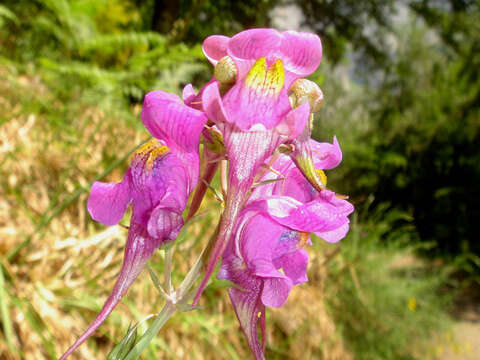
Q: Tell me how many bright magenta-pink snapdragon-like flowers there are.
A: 4